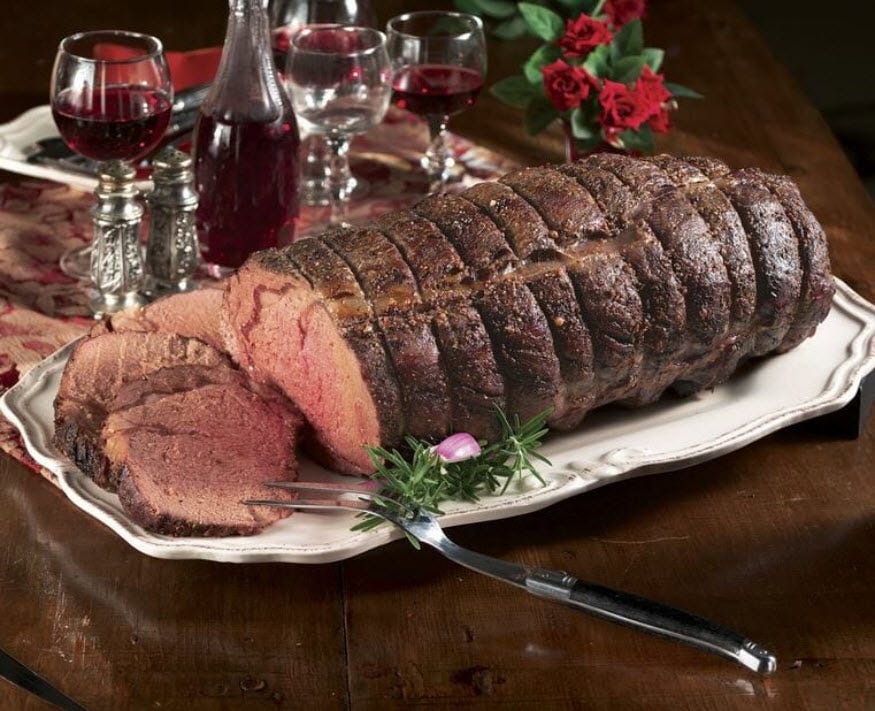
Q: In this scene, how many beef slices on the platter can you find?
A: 3